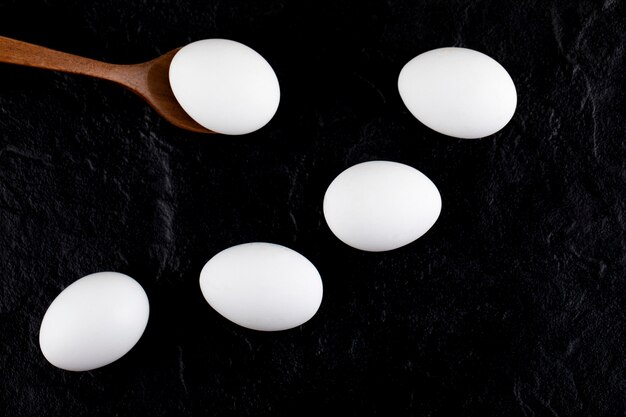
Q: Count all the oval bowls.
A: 0